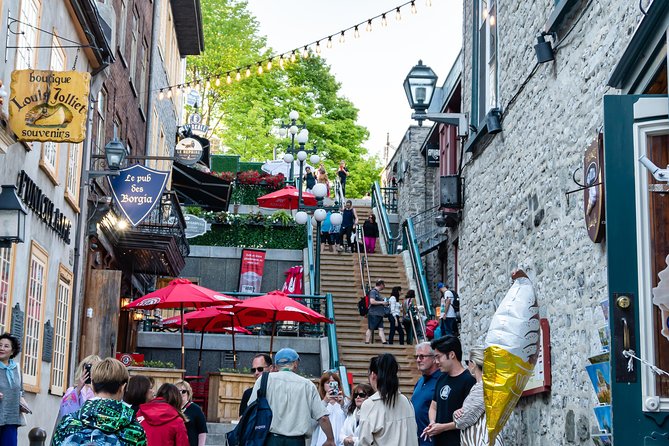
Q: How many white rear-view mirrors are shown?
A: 0